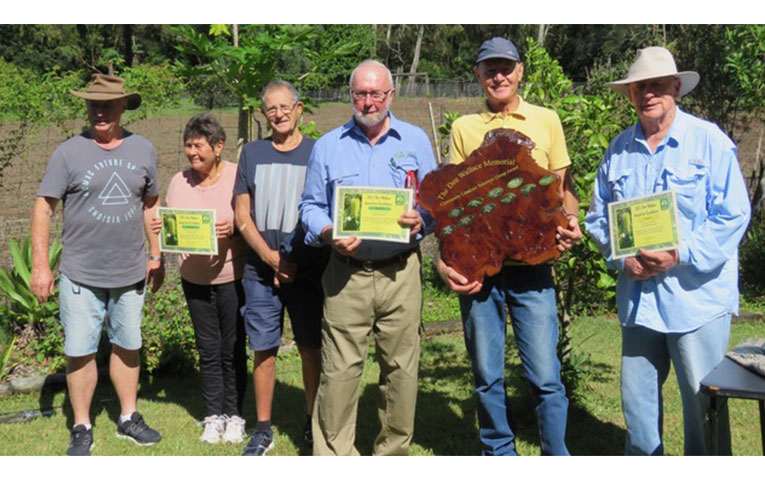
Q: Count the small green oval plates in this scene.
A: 10